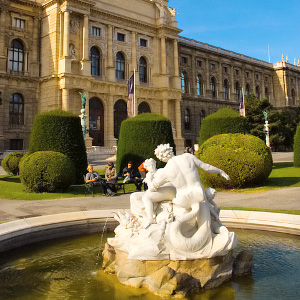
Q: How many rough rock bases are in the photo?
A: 1